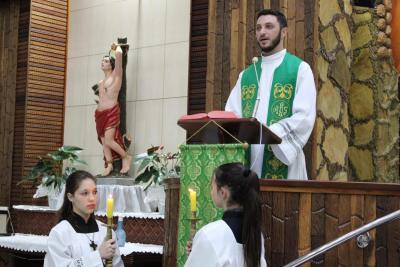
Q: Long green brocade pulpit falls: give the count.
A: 1